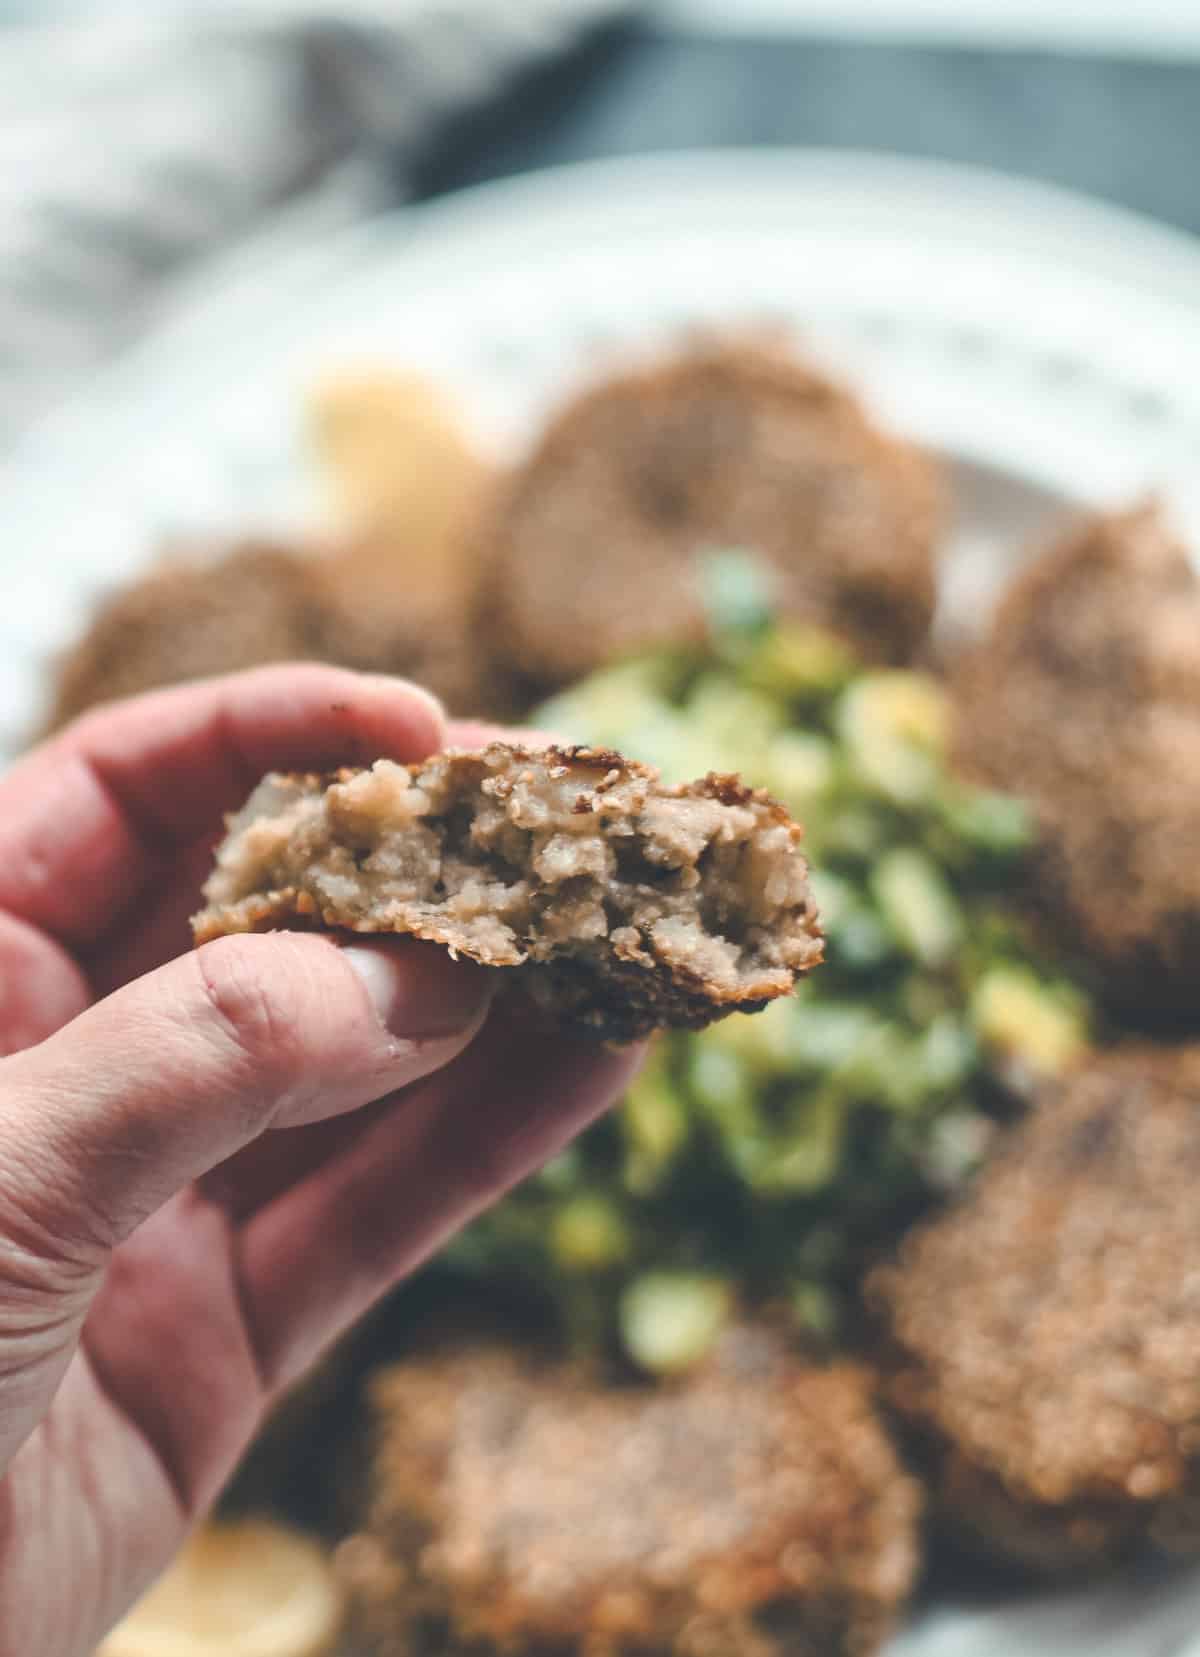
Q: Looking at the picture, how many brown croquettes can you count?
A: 6